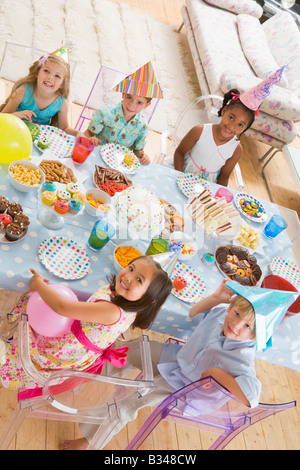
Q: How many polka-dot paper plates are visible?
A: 6